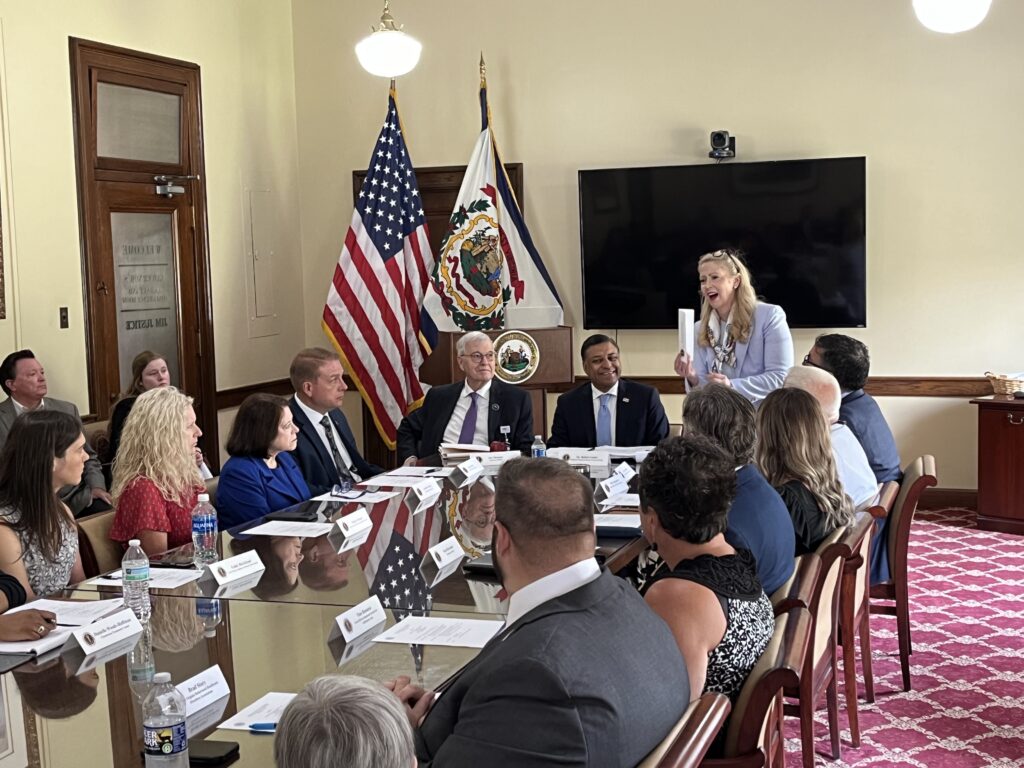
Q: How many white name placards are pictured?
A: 12